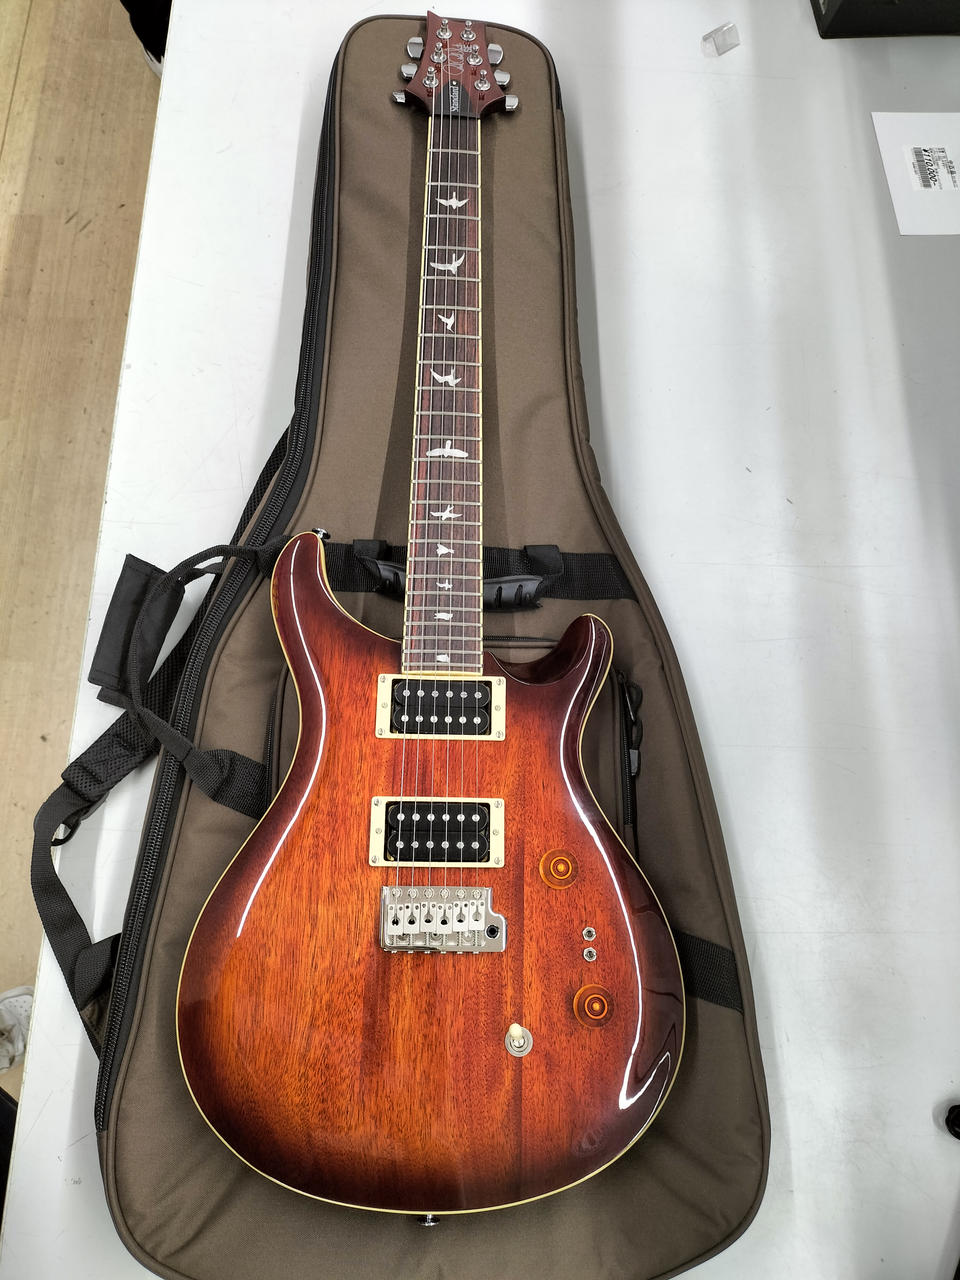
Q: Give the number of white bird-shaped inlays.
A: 10